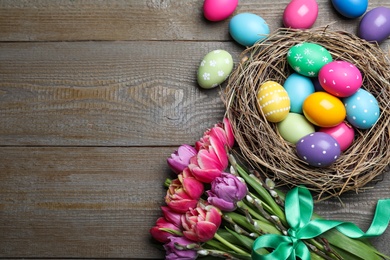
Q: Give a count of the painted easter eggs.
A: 15